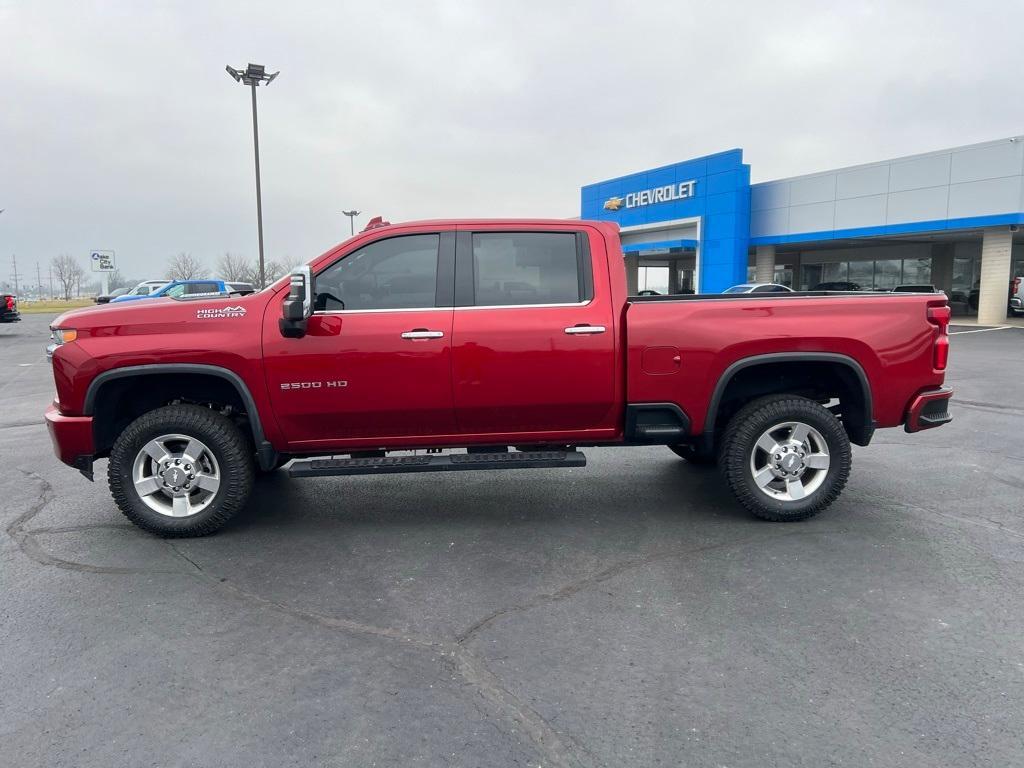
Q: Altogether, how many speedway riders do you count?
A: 0